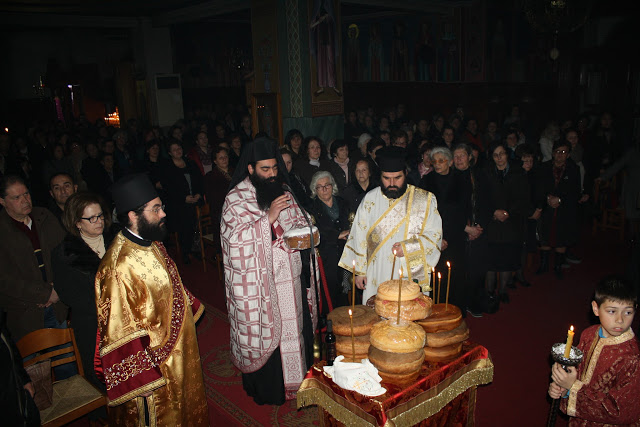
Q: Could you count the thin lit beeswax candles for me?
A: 7